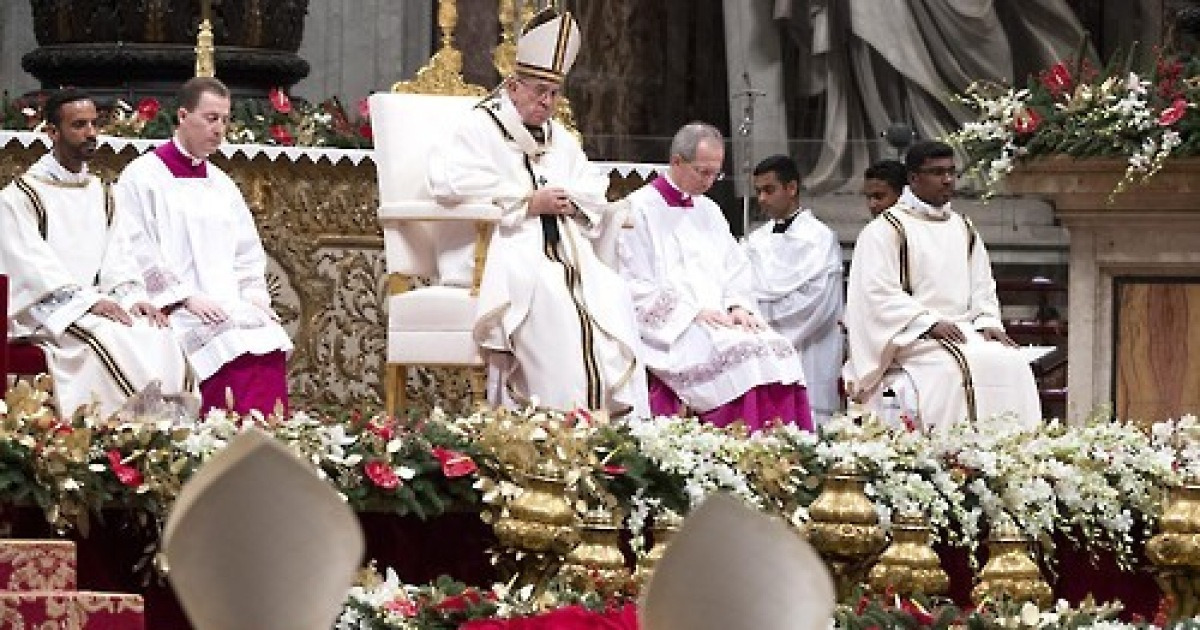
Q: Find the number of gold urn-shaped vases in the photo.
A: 7